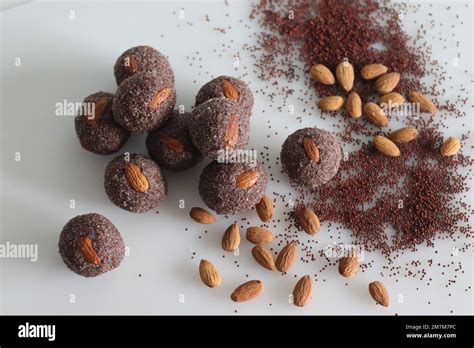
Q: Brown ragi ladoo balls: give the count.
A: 10